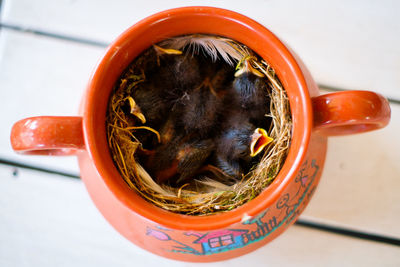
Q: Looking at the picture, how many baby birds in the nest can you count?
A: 4